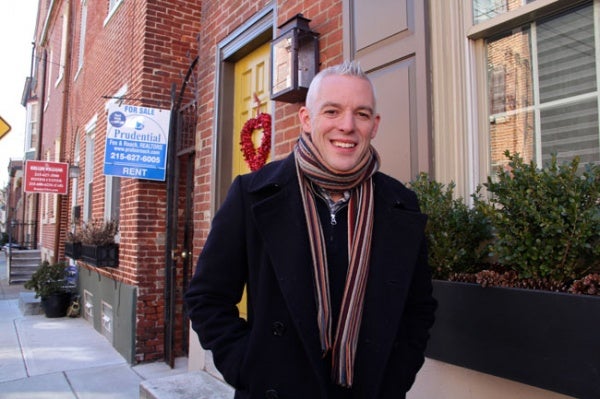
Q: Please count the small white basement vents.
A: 2